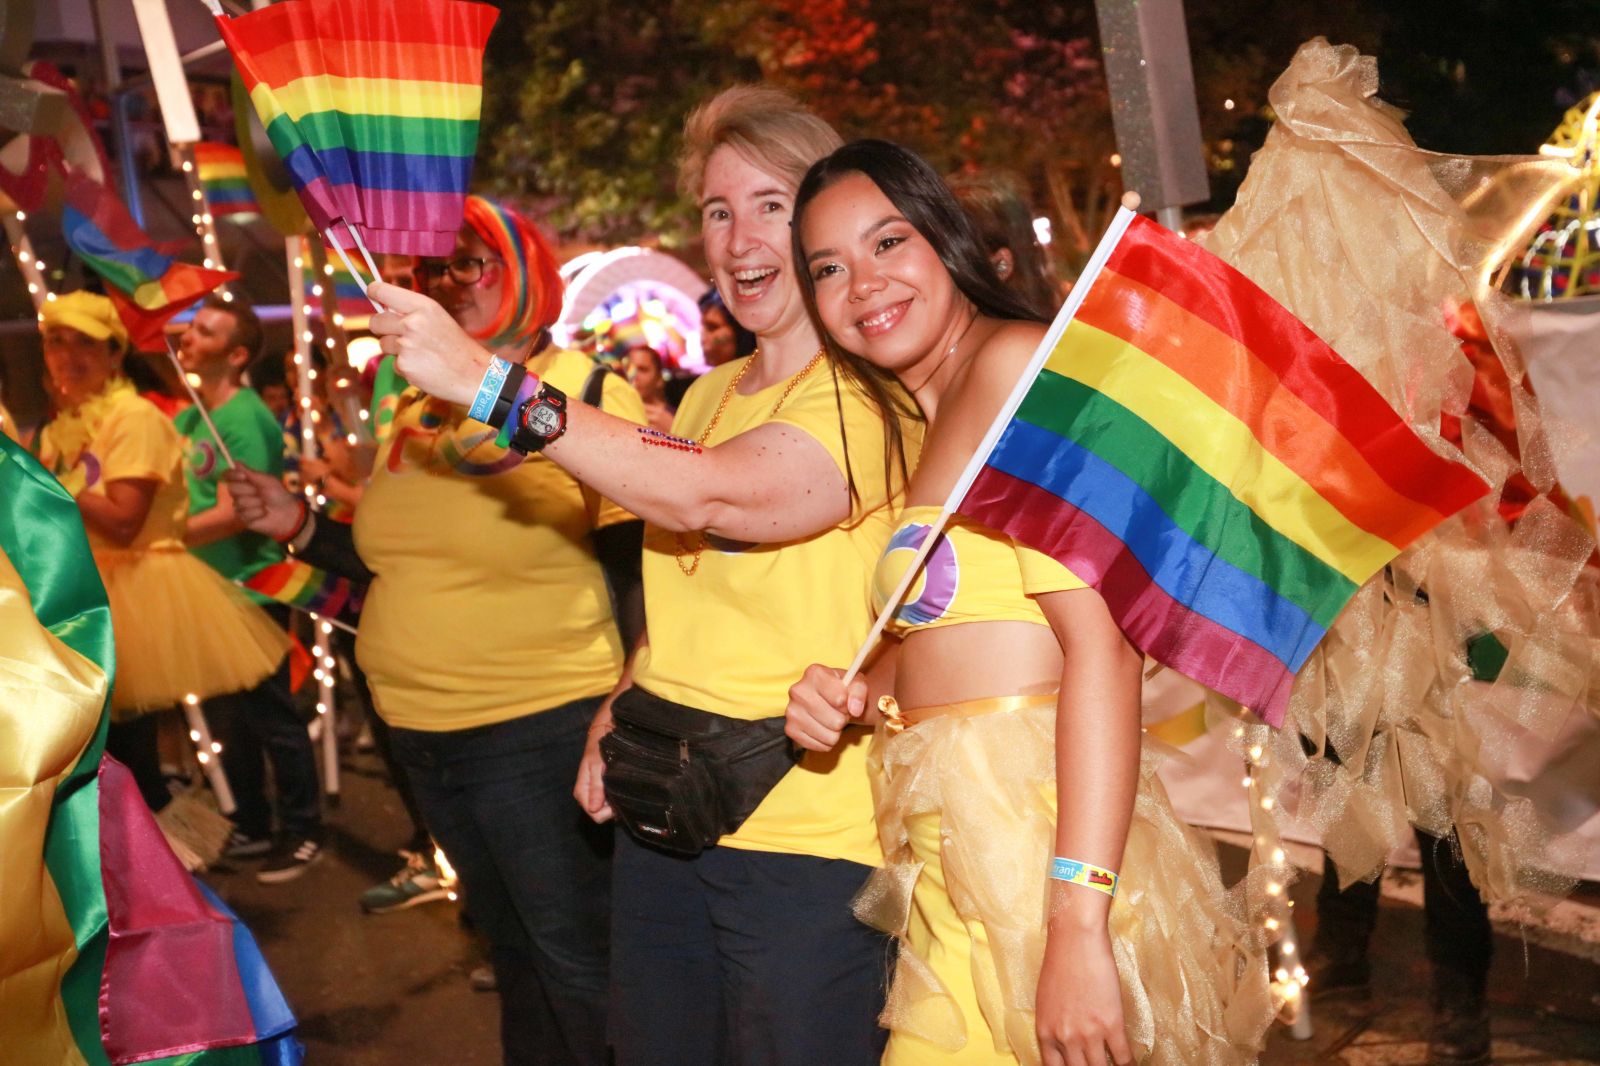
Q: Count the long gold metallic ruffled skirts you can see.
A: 1